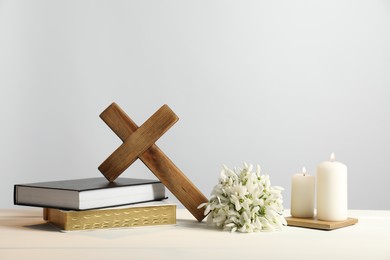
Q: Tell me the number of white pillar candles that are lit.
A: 2